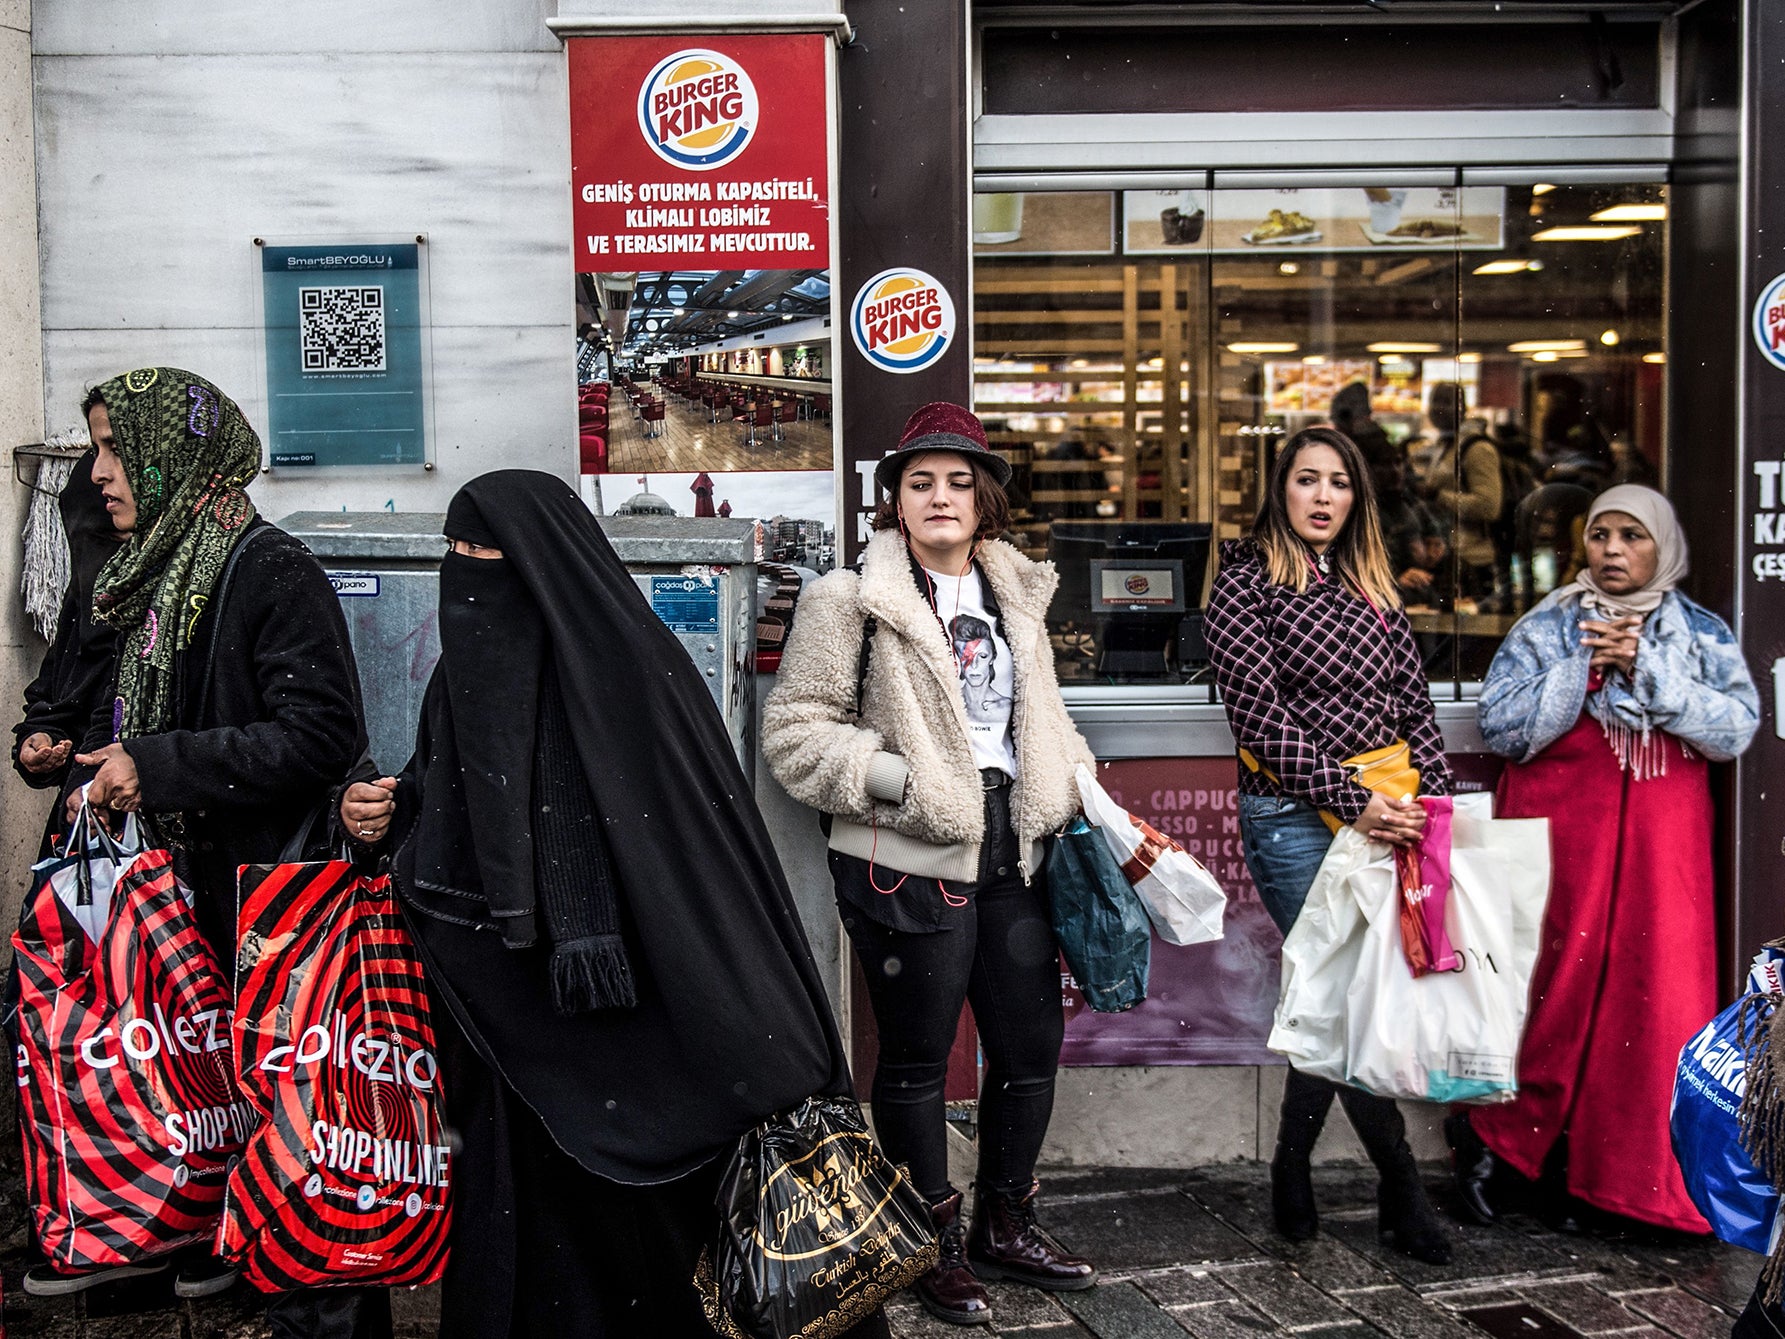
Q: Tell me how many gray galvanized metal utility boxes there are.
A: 1